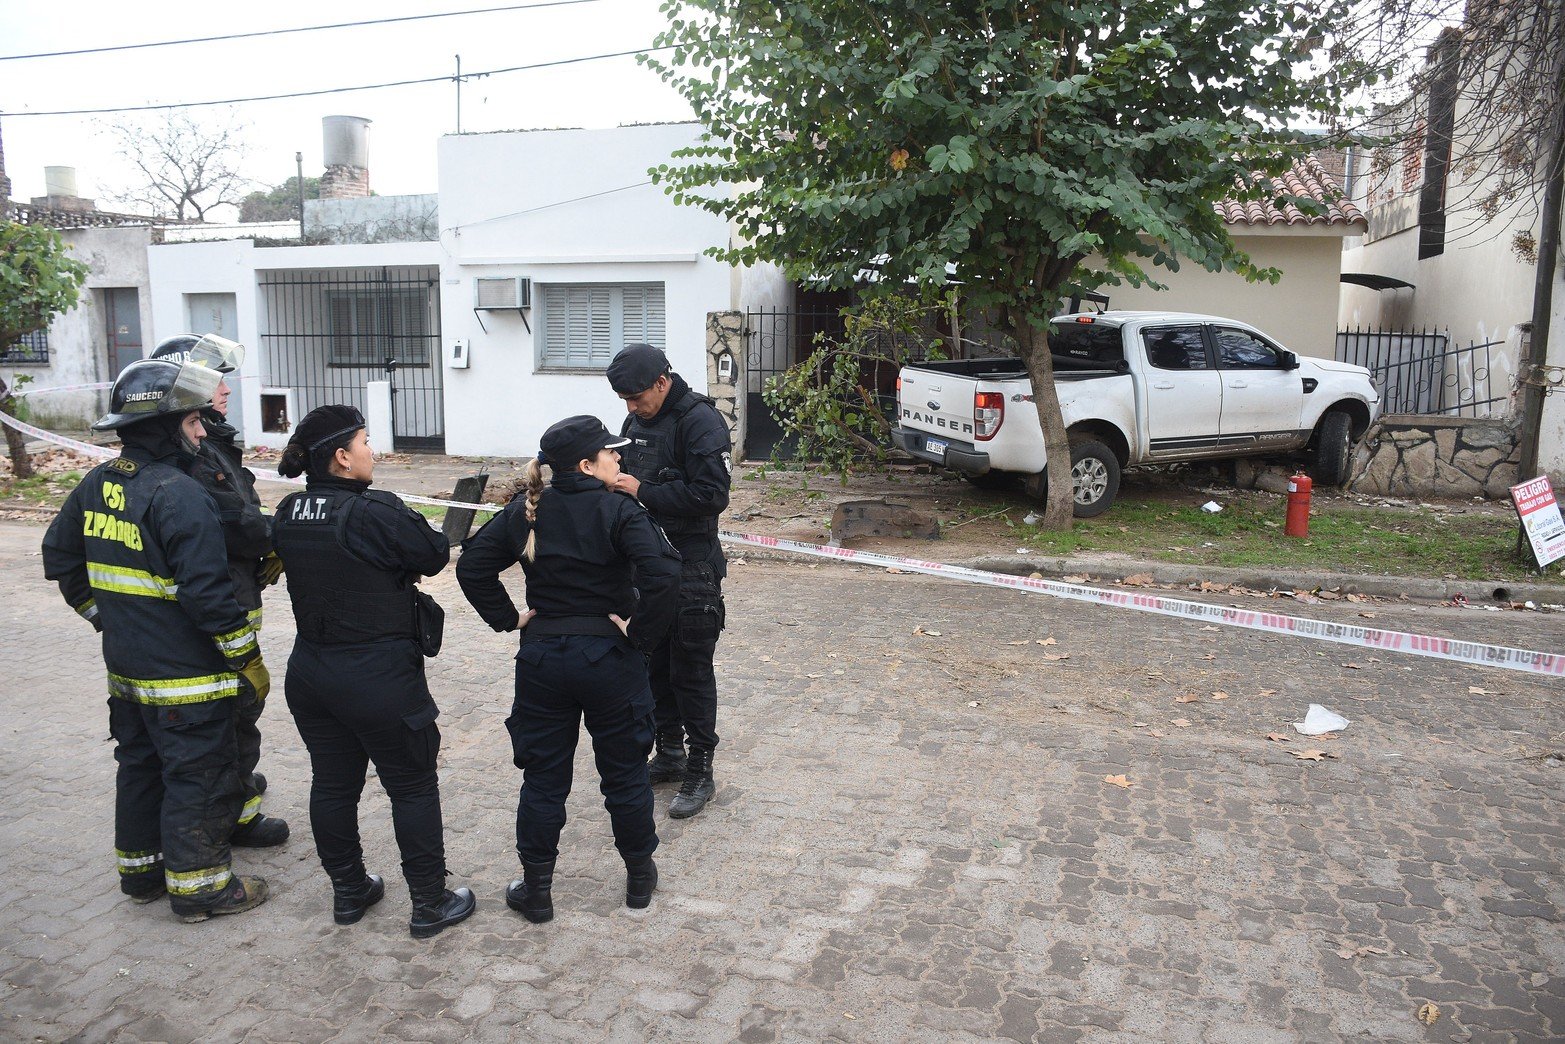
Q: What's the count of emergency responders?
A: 5